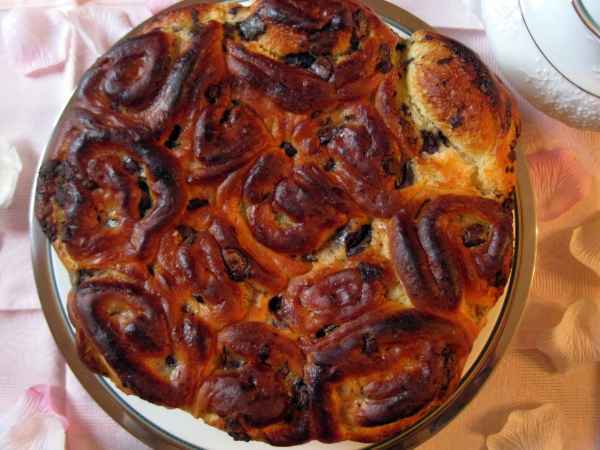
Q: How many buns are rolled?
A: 13